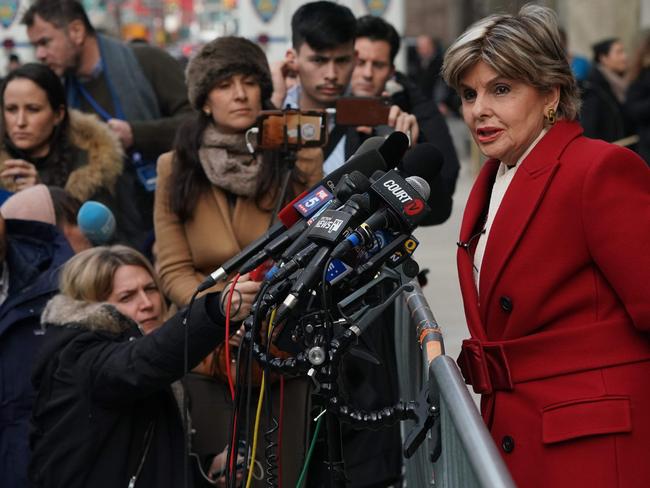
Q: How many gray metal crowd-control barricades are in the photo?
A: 2